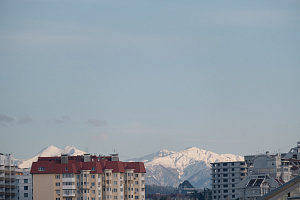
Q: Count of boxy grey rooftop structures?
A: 3